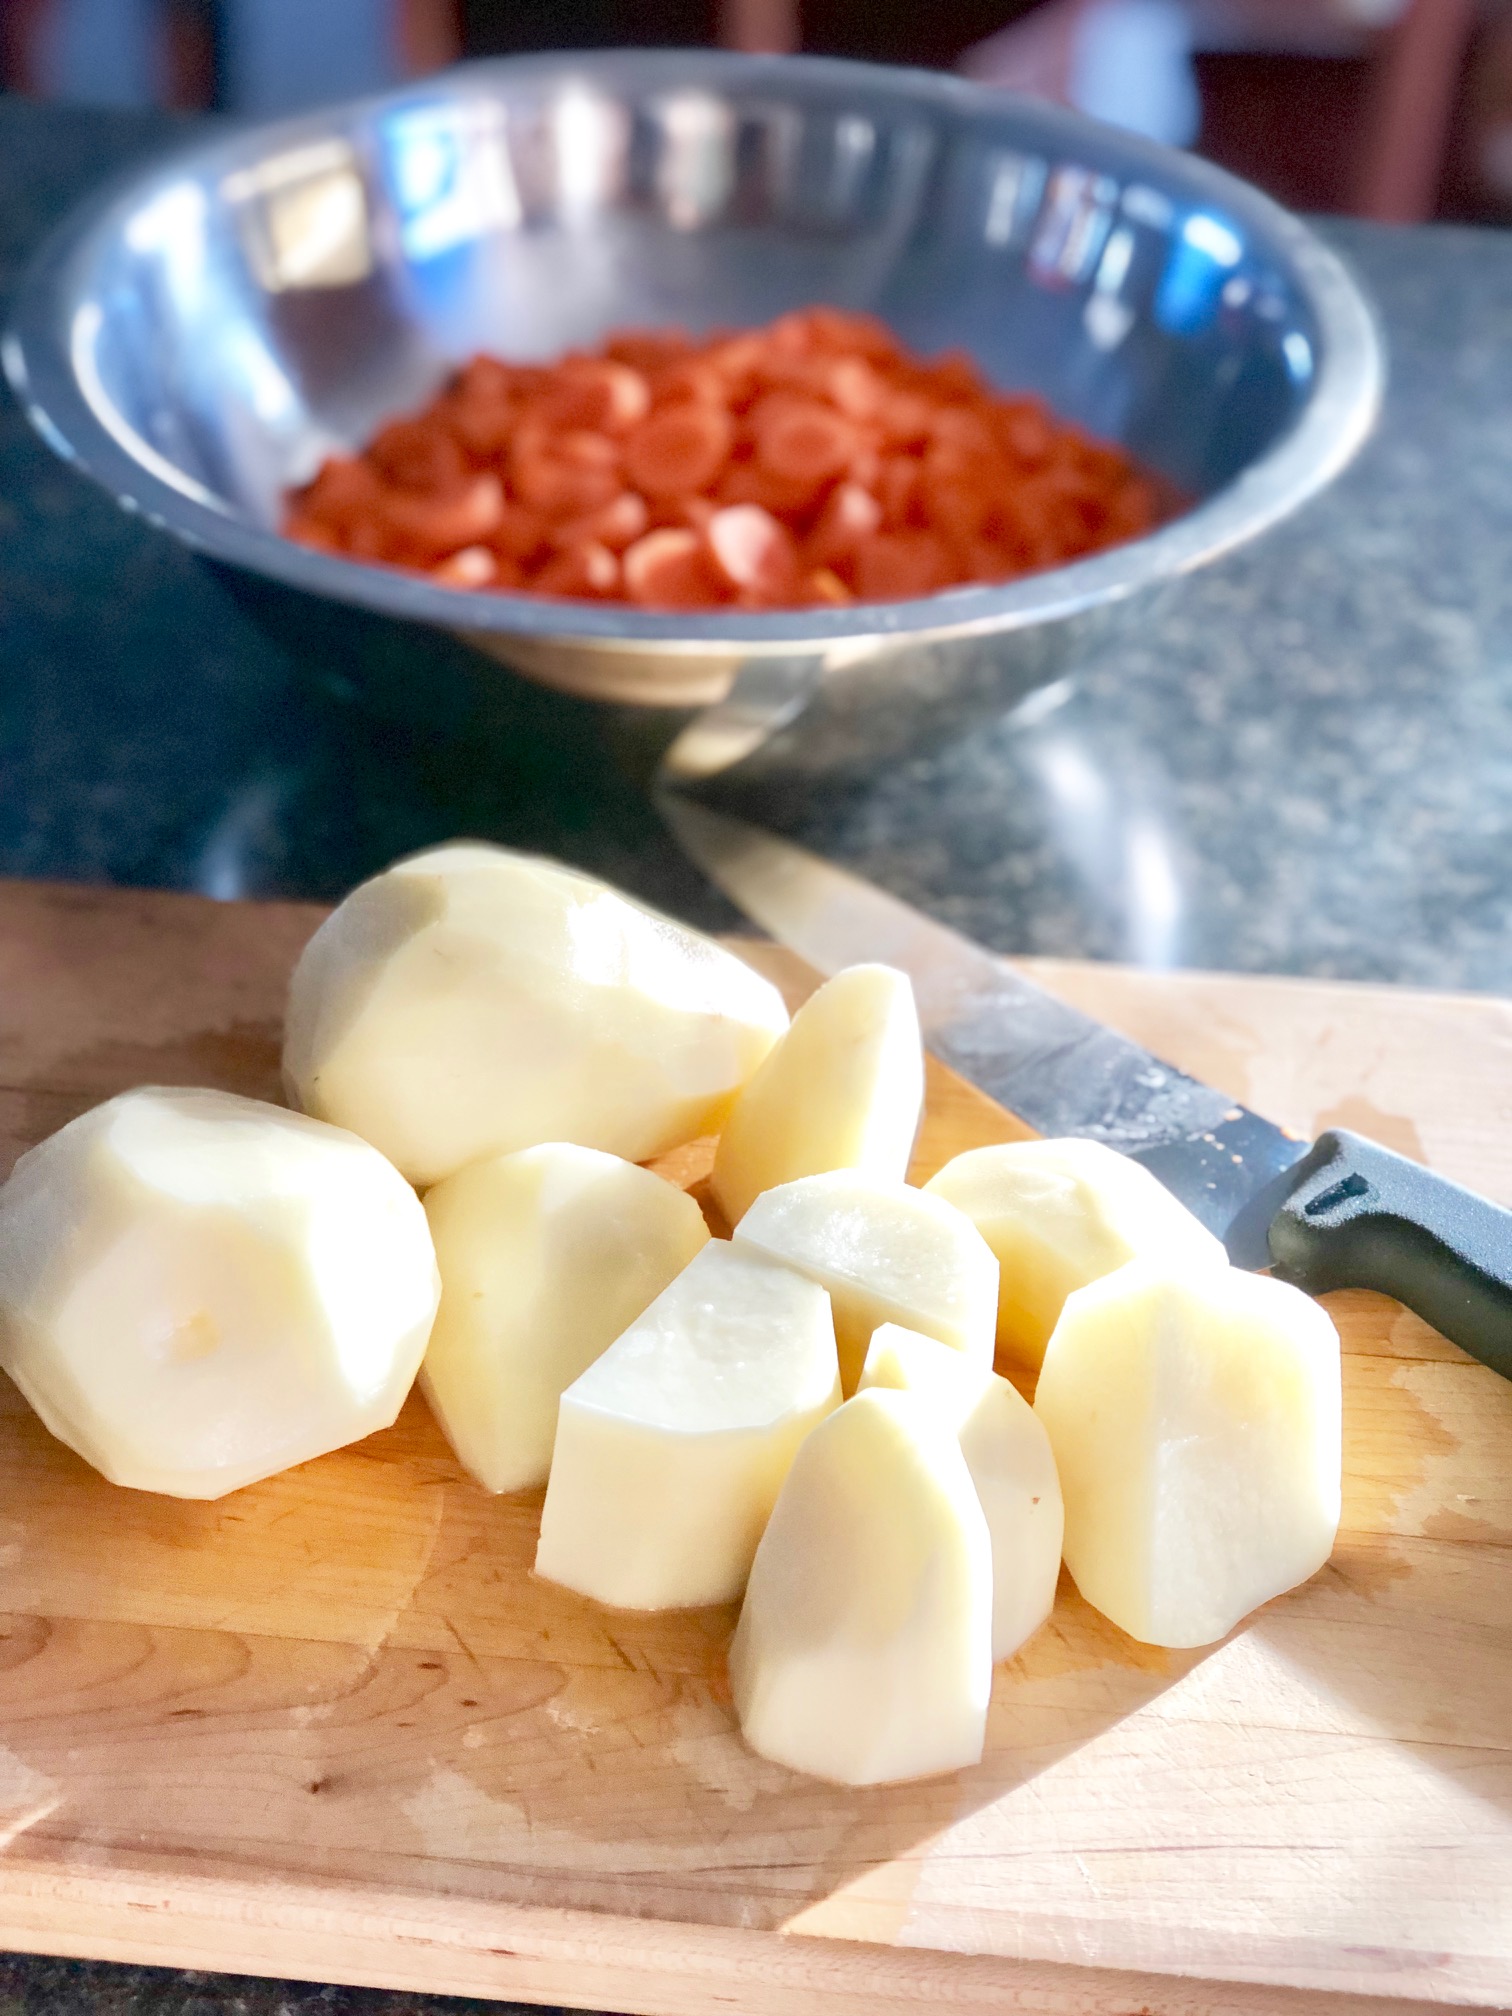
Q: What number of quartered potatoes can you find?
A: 8